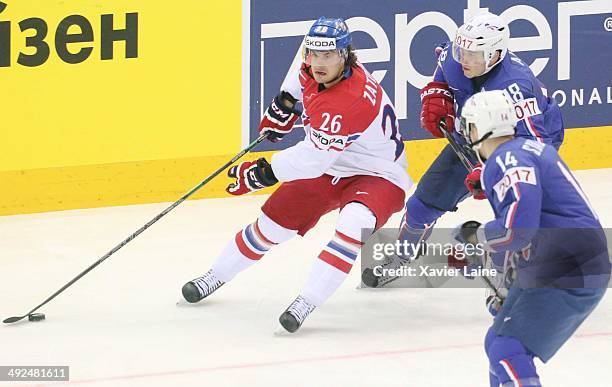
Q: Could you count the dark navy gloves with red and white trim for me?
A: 2